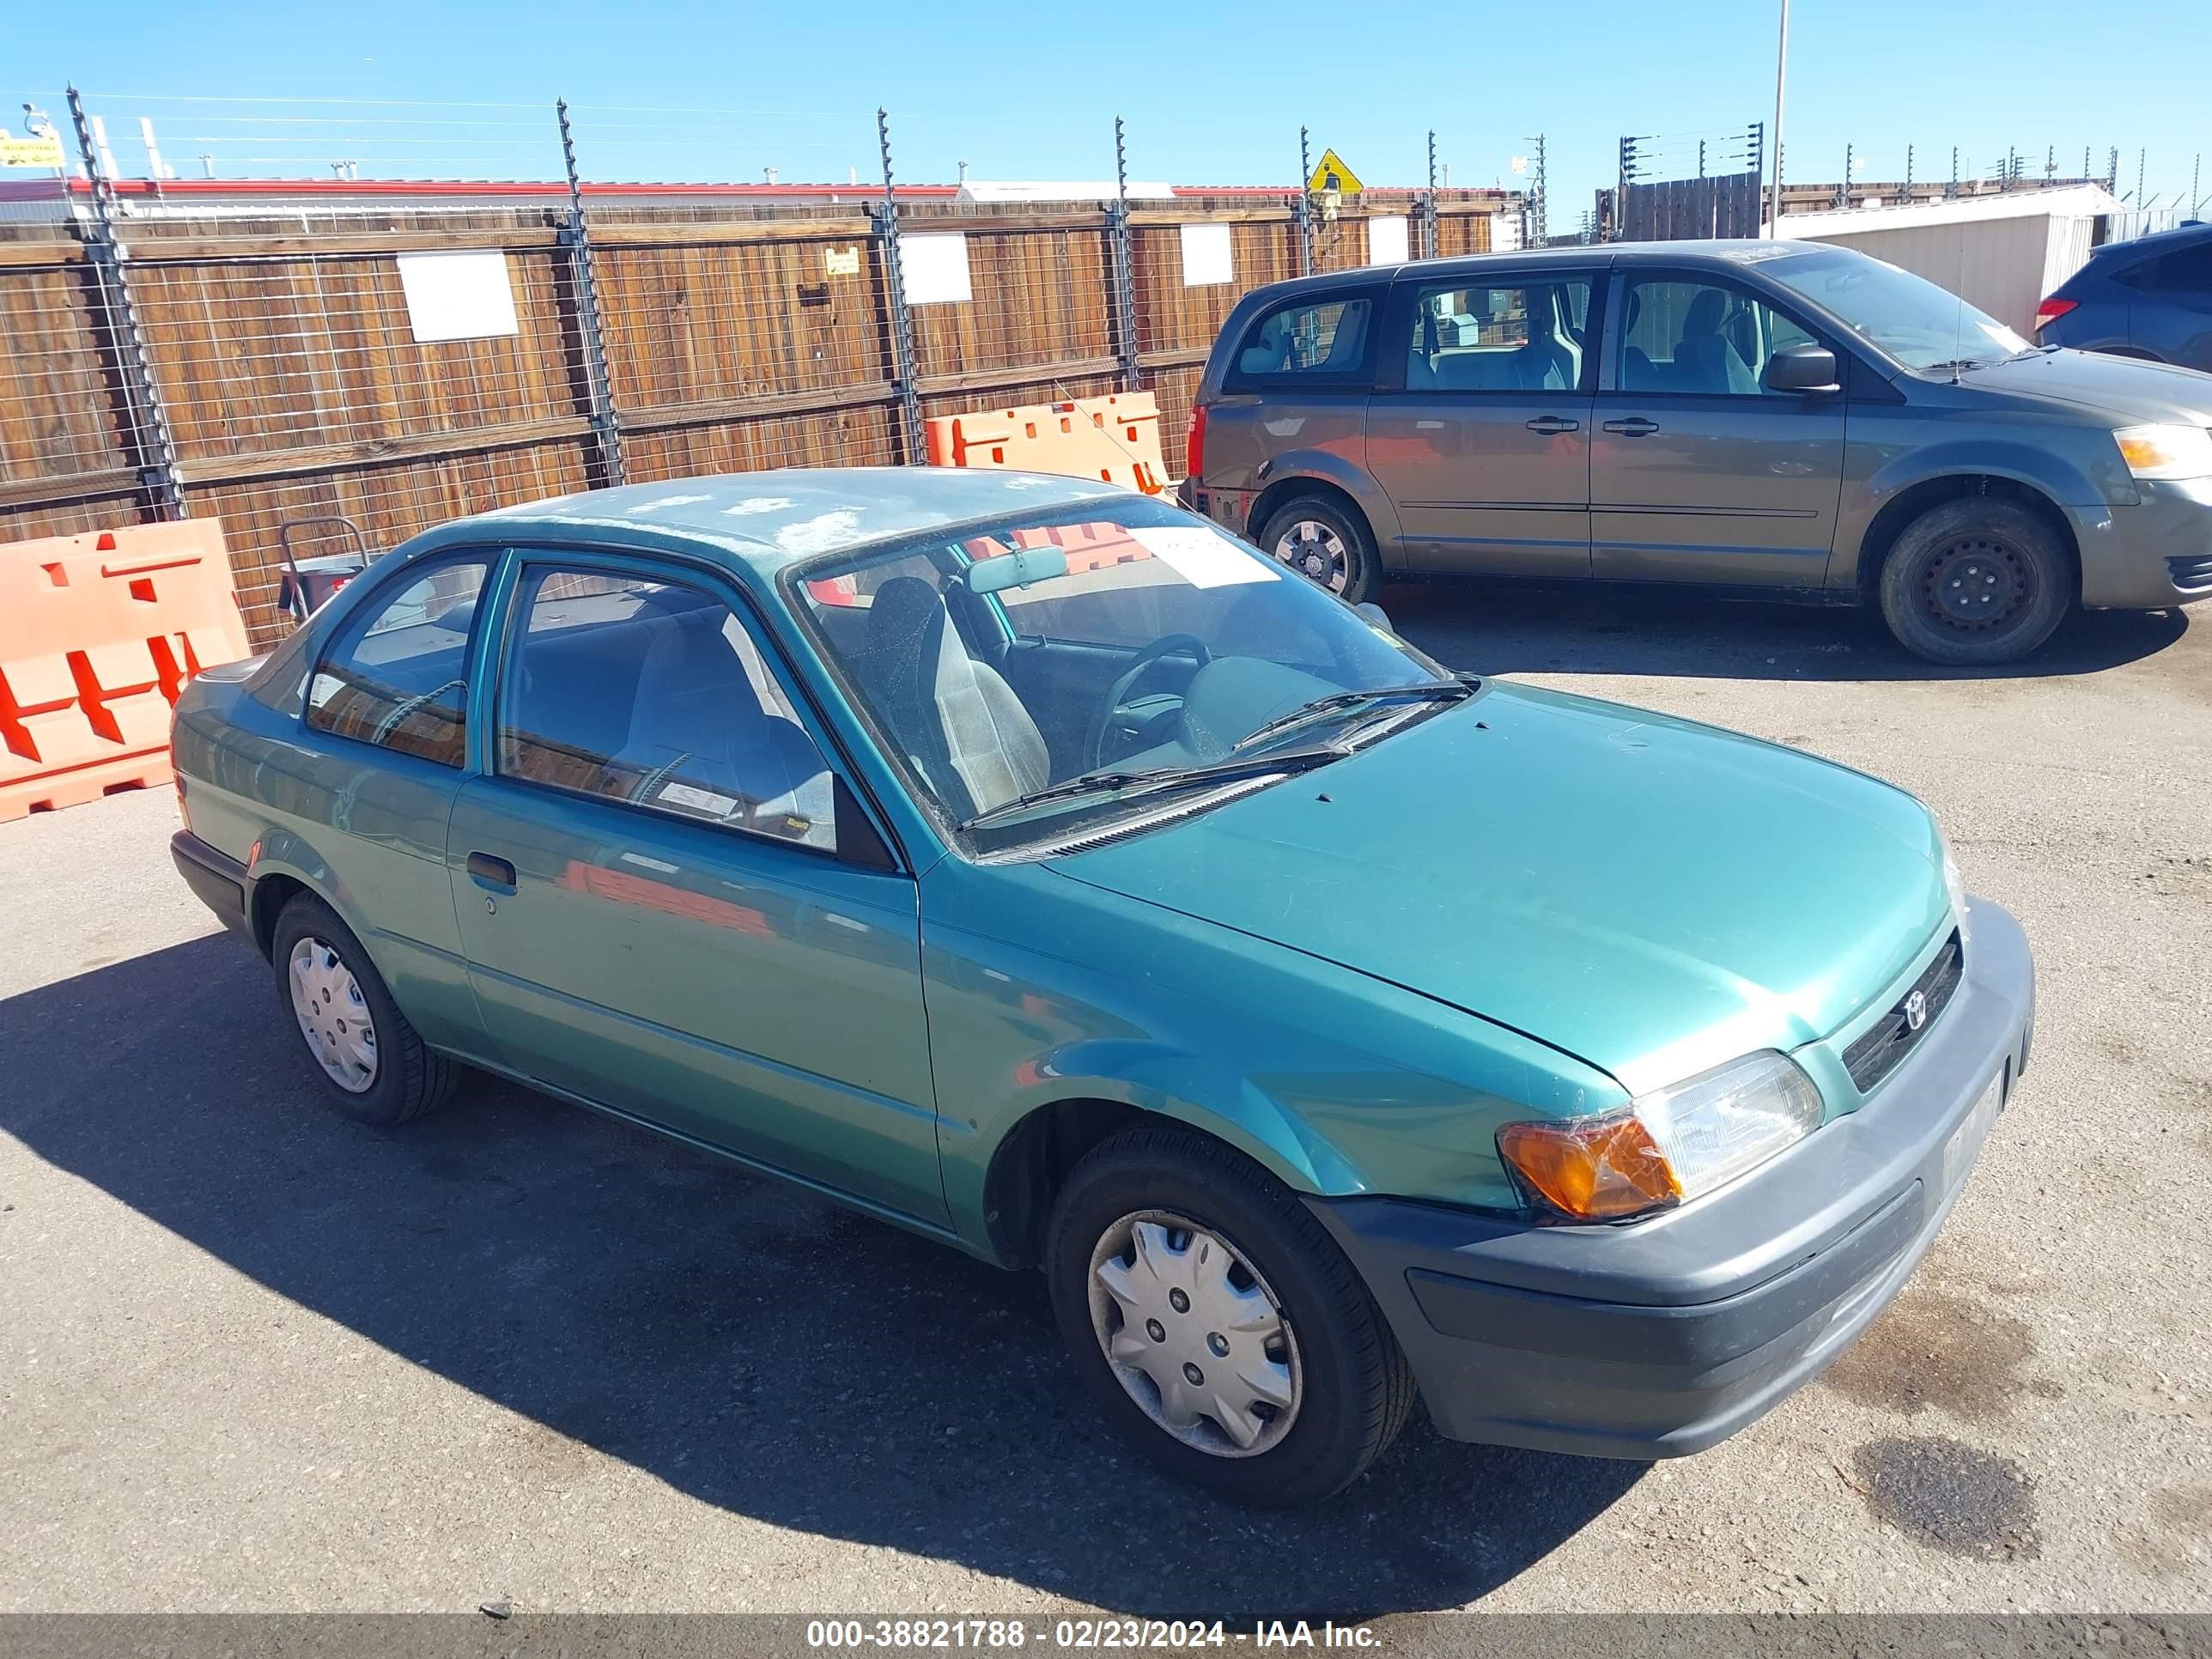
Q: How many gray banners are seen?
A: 1